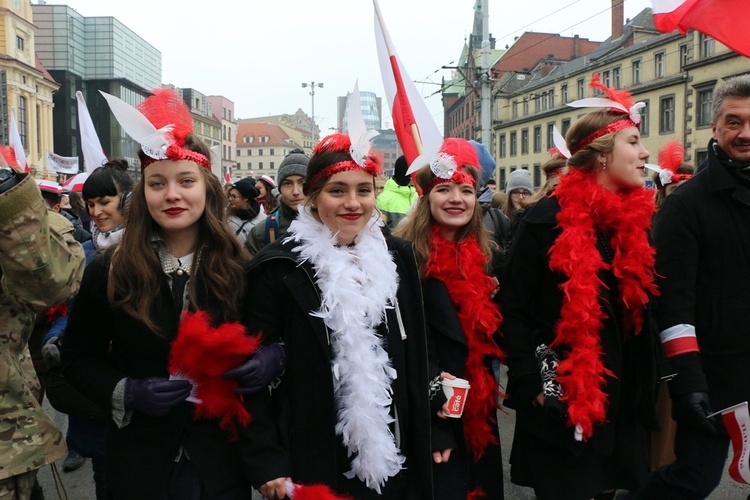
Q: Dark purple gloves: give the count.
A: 2